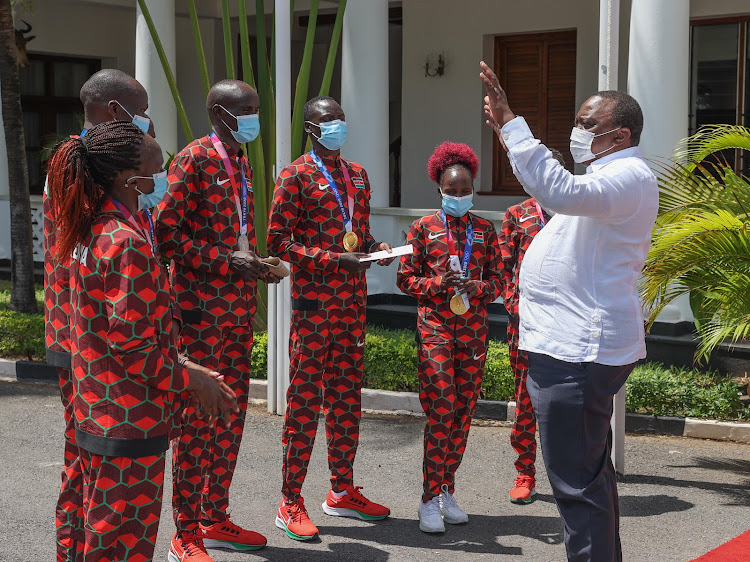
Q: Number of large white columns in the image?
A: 3